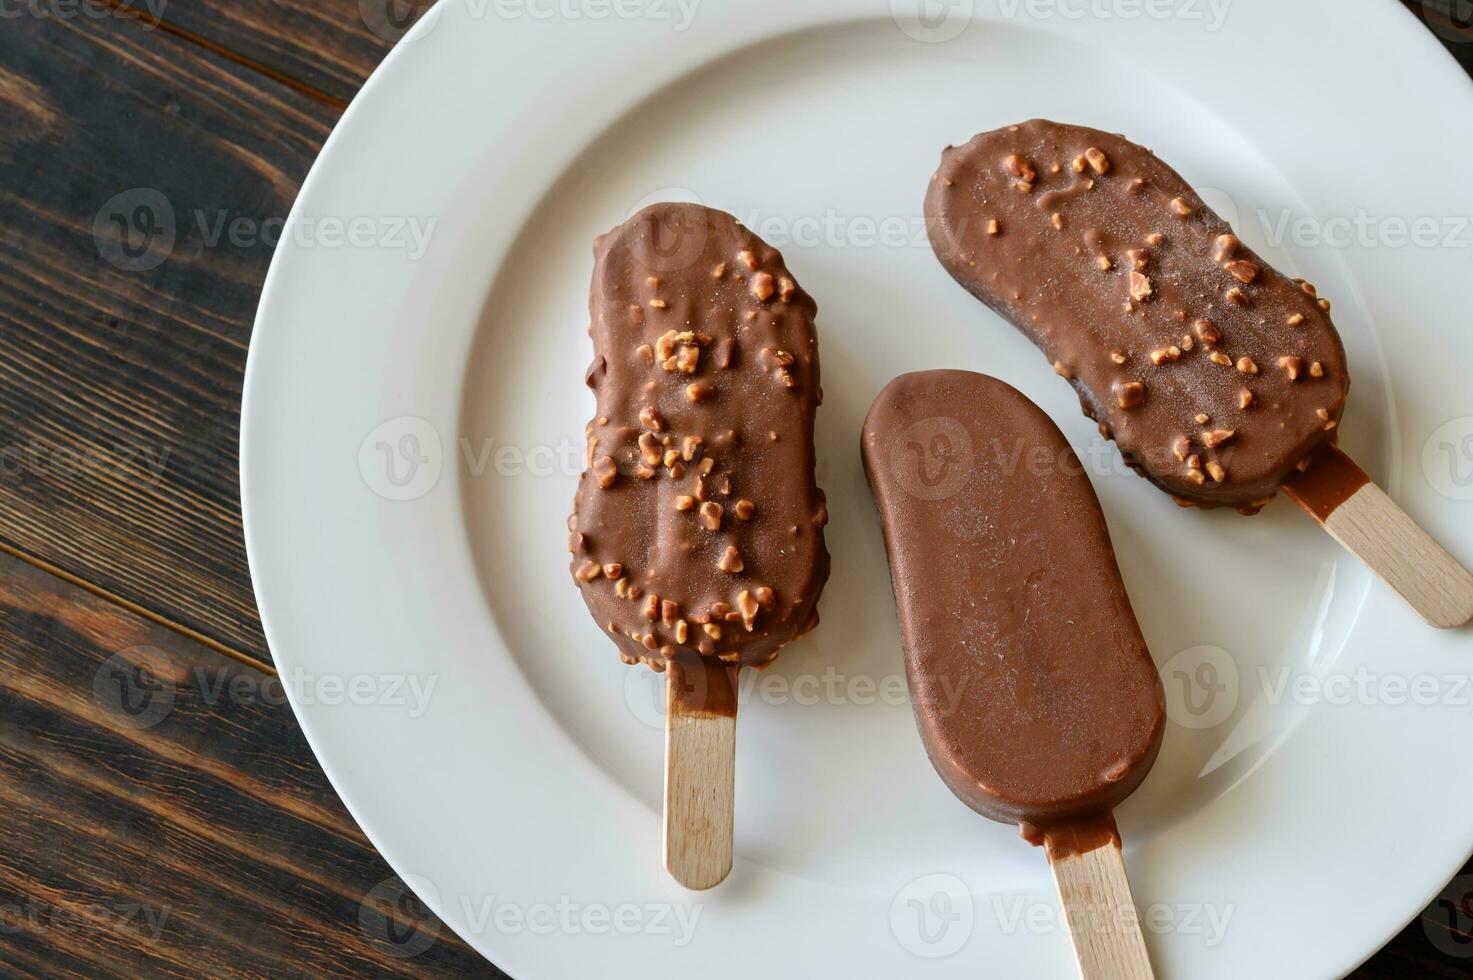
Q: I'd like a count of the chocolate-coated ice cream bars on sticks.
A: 3